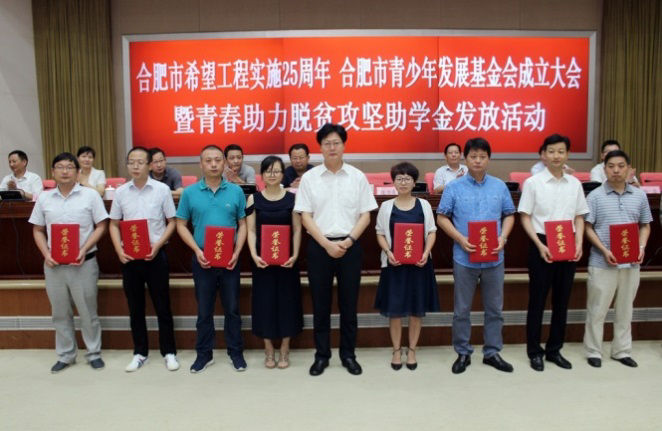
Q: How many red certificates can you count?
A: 8